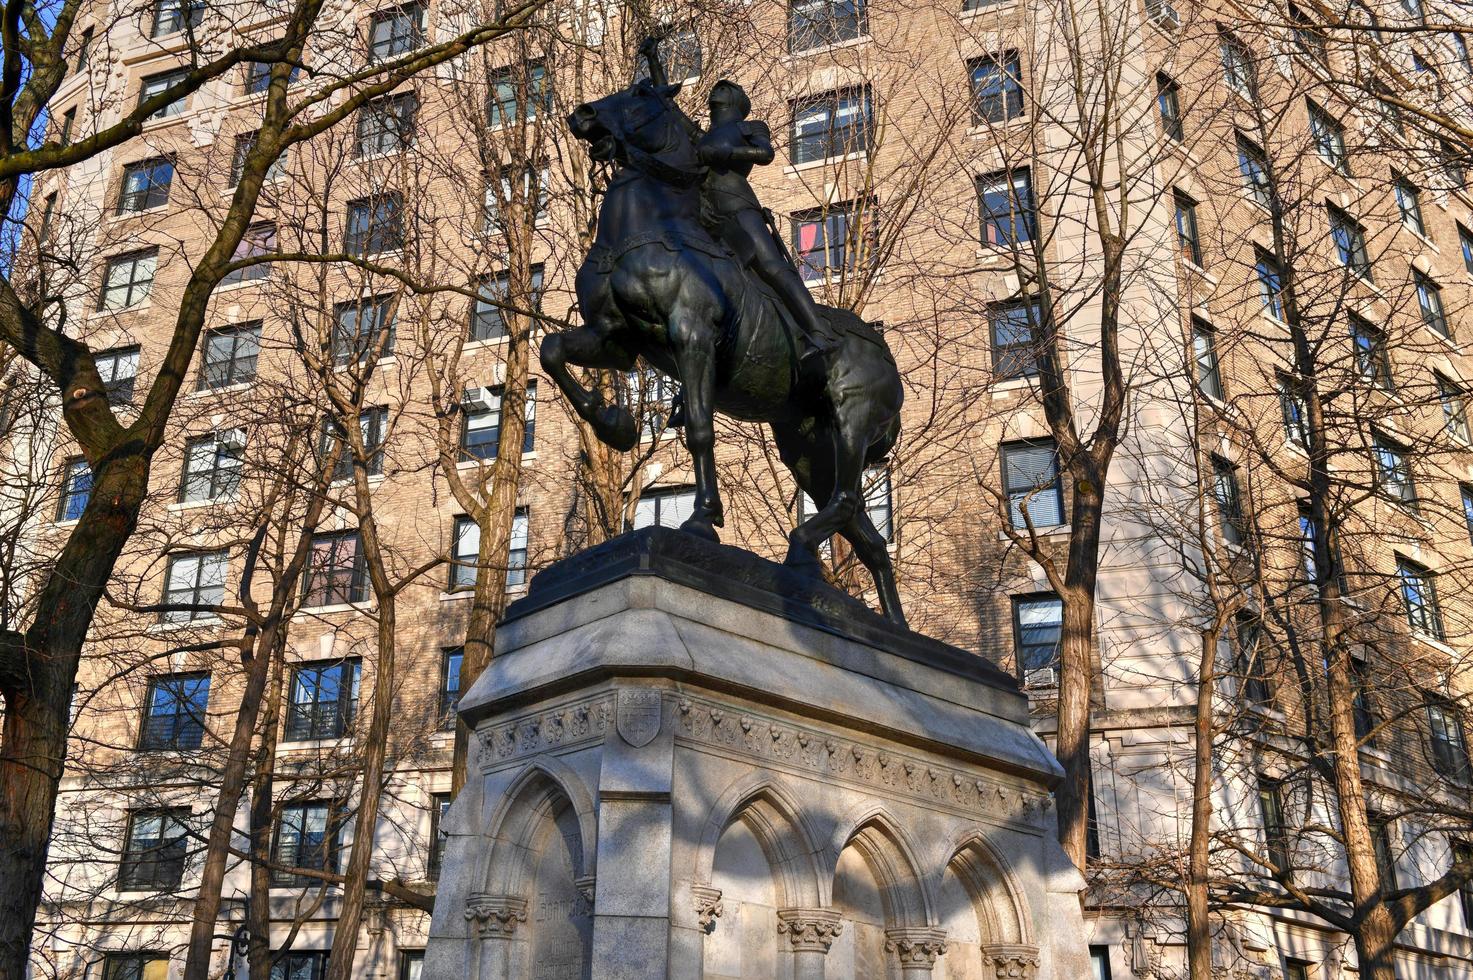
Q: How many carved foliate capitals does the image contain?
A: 6